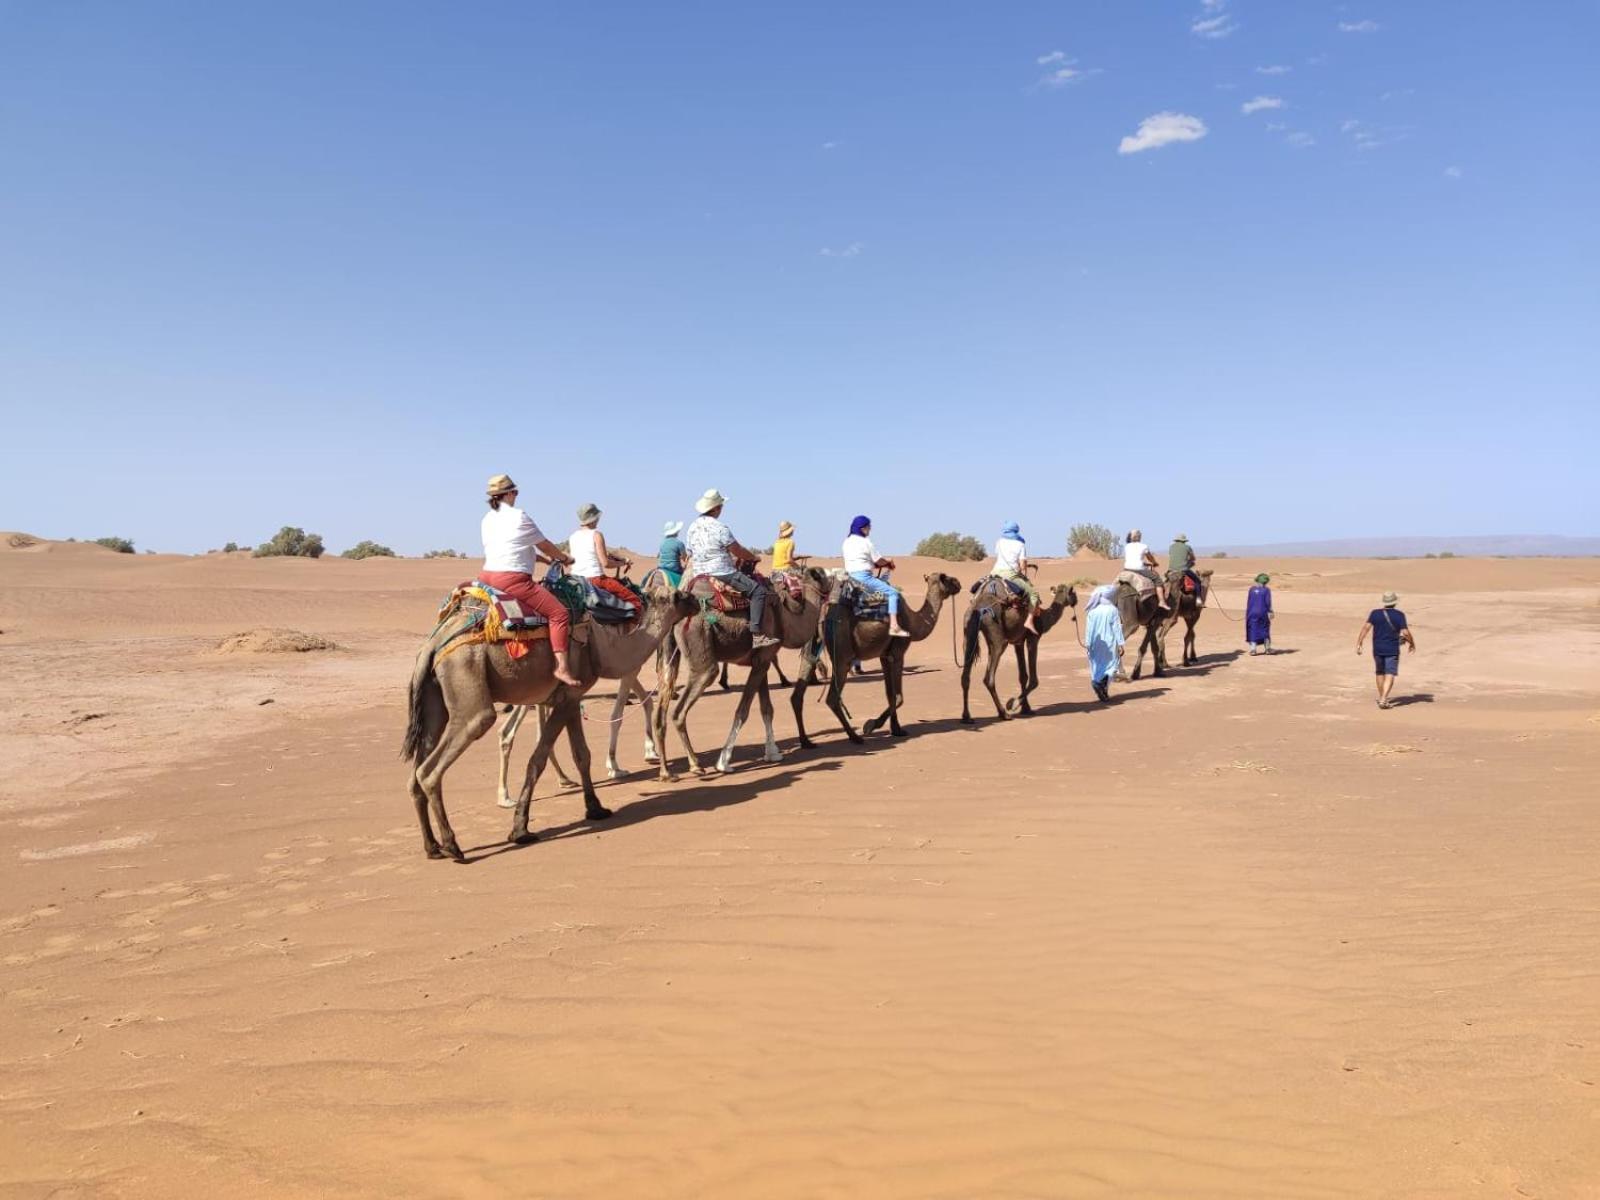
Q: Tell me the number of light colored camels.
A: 1